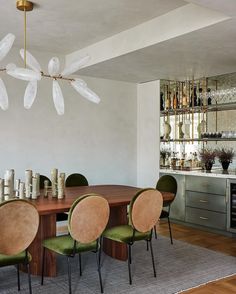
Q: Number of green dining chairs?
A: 6